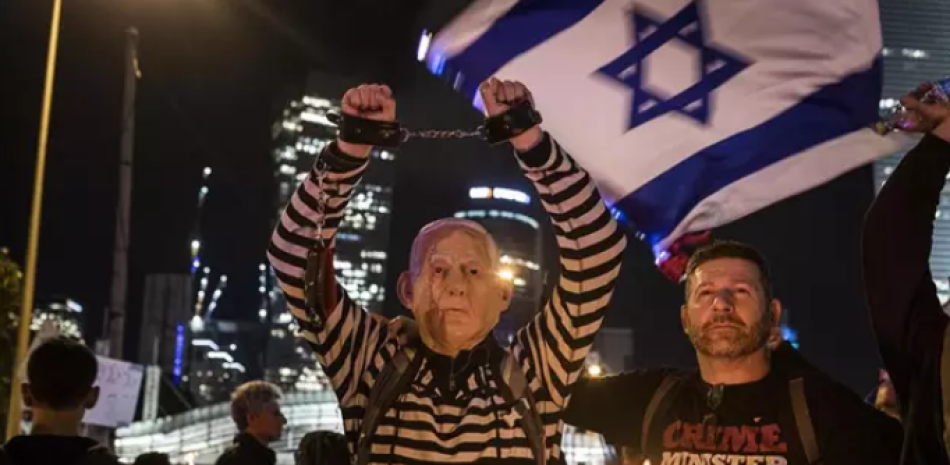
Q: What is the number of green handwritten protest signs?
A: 0